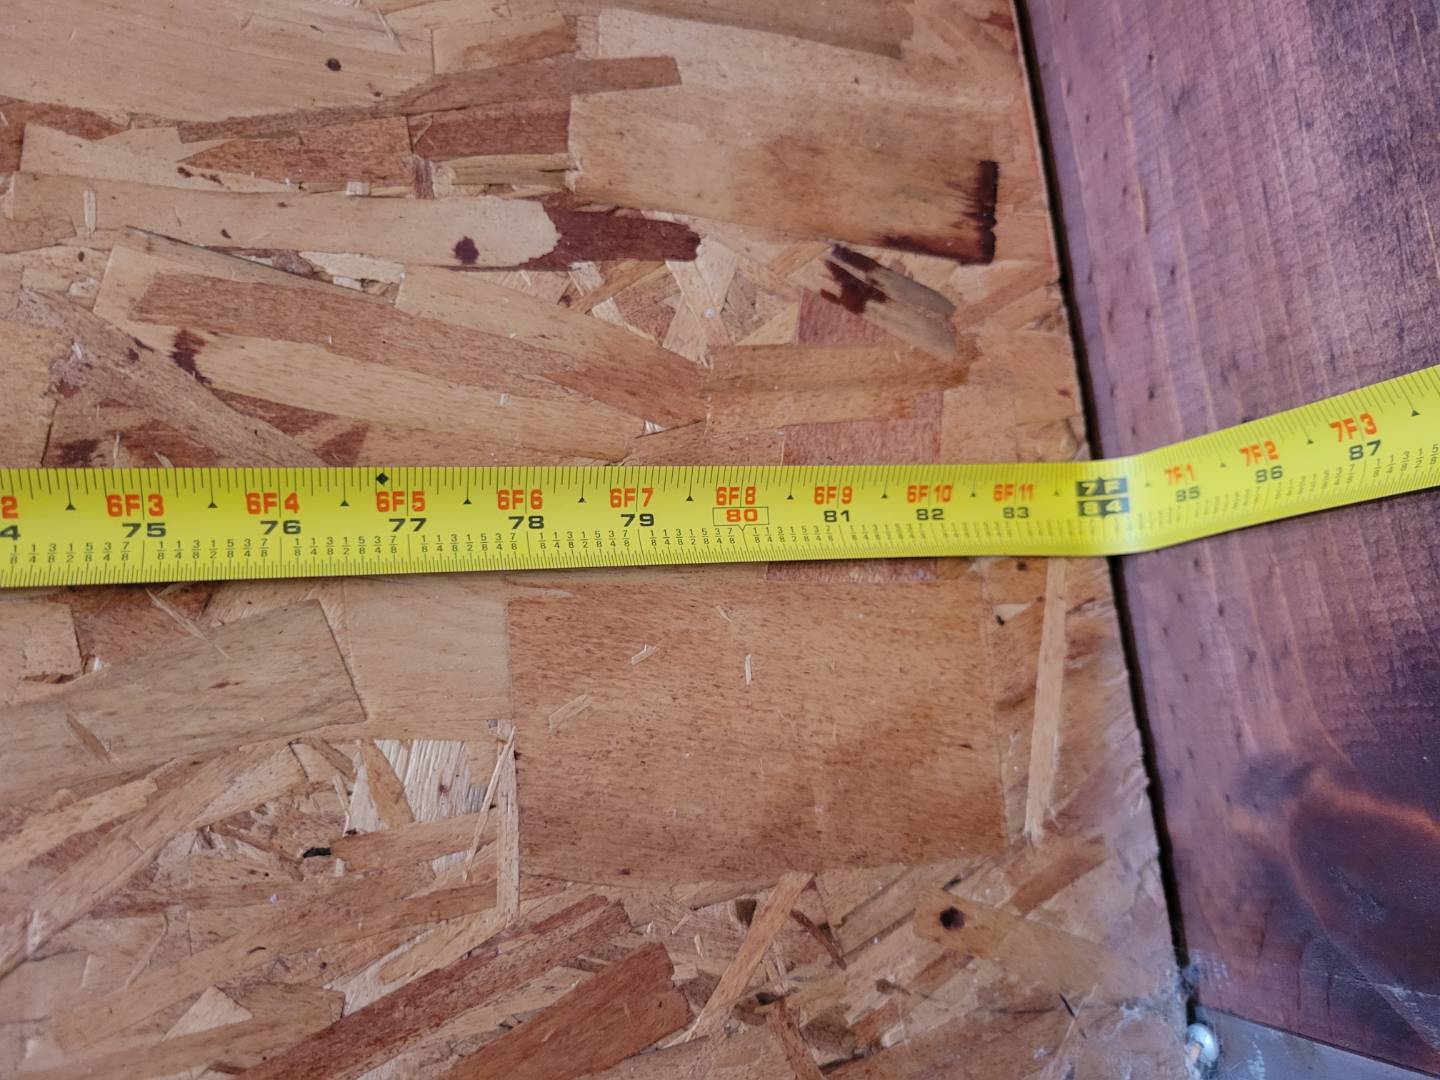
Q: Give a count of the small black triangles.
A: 14